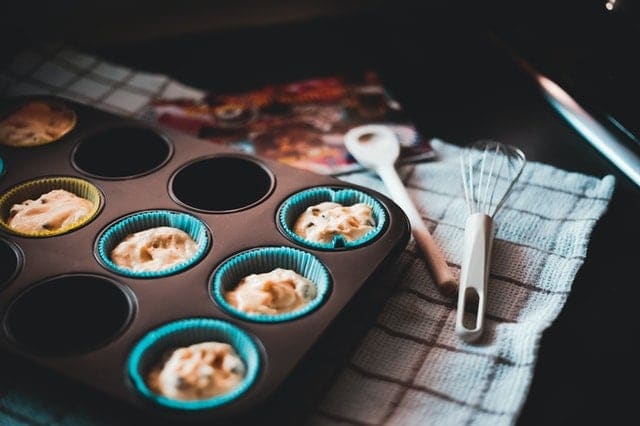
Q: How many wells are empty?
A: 4